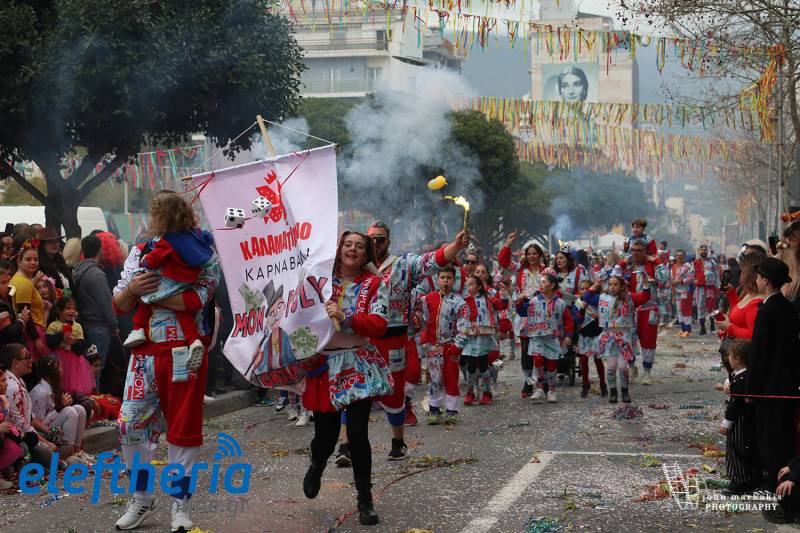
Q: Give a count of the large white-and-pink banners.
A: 1